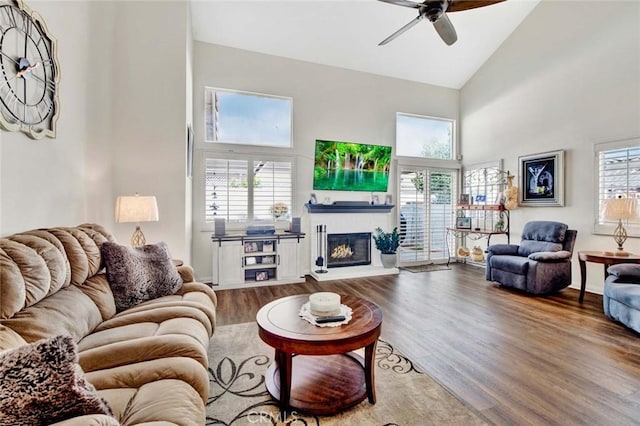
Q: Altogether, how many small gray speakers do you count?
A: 2